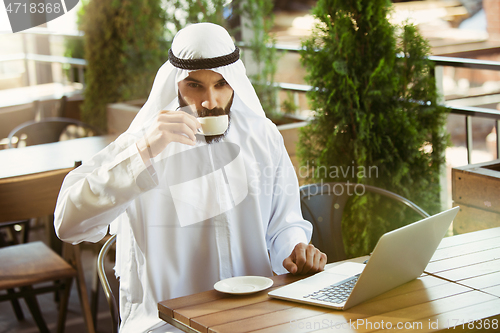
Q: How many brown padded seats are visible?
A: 1